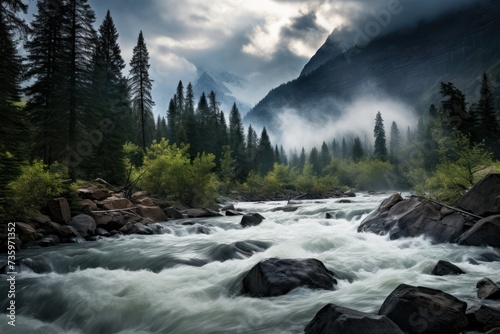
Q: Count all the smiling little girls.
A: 0